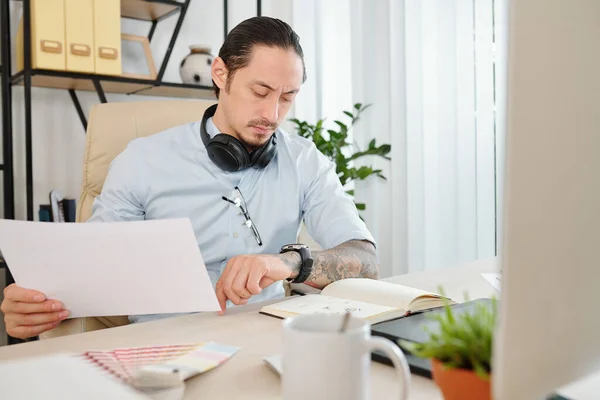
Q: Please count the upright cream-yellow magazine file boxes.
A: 3